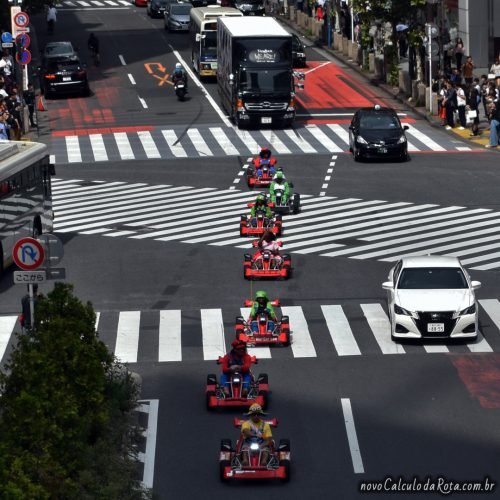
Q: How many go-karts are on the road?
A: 7